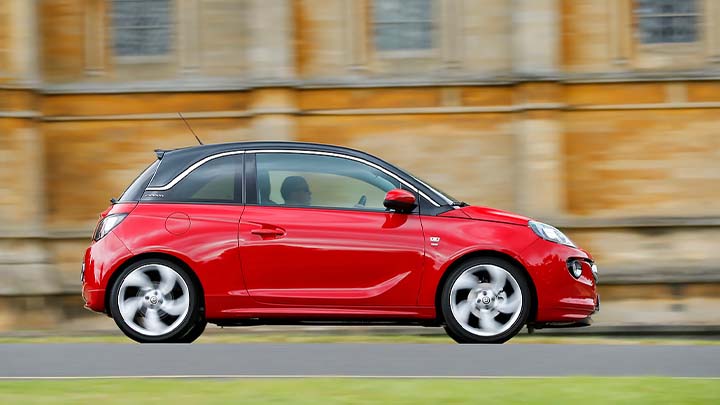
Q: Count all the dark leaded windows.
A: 3